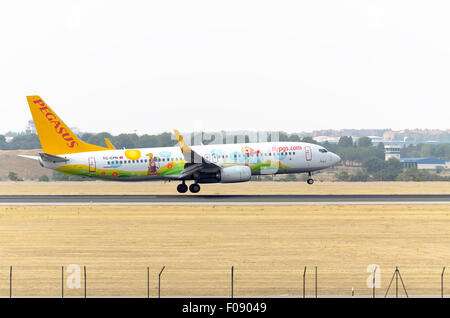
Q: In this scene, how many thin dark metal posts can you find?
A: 11